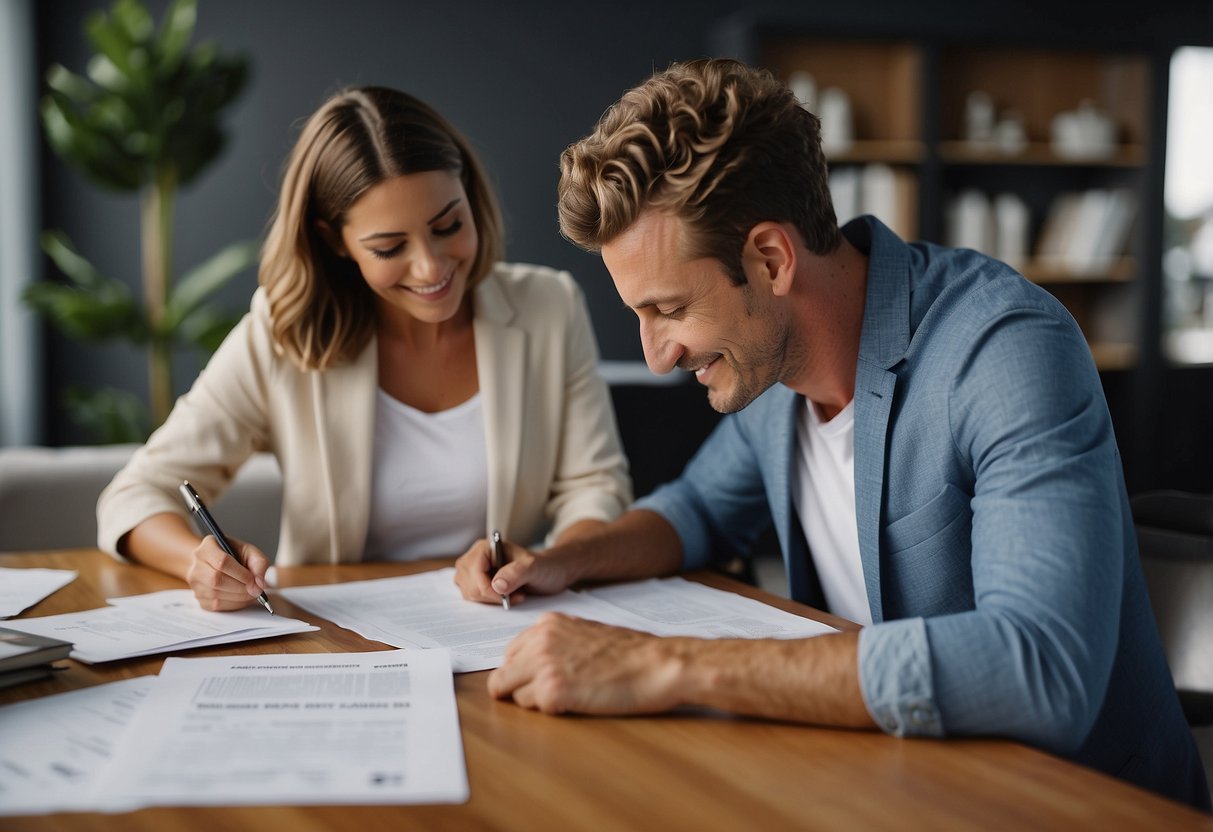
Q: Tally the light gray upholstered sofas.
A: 1